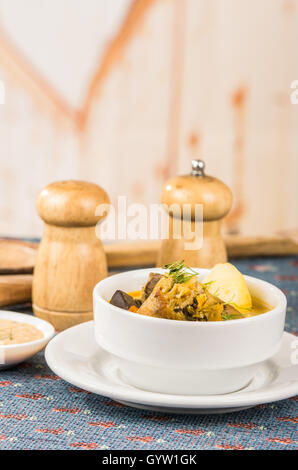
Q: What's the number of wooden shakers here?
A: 2